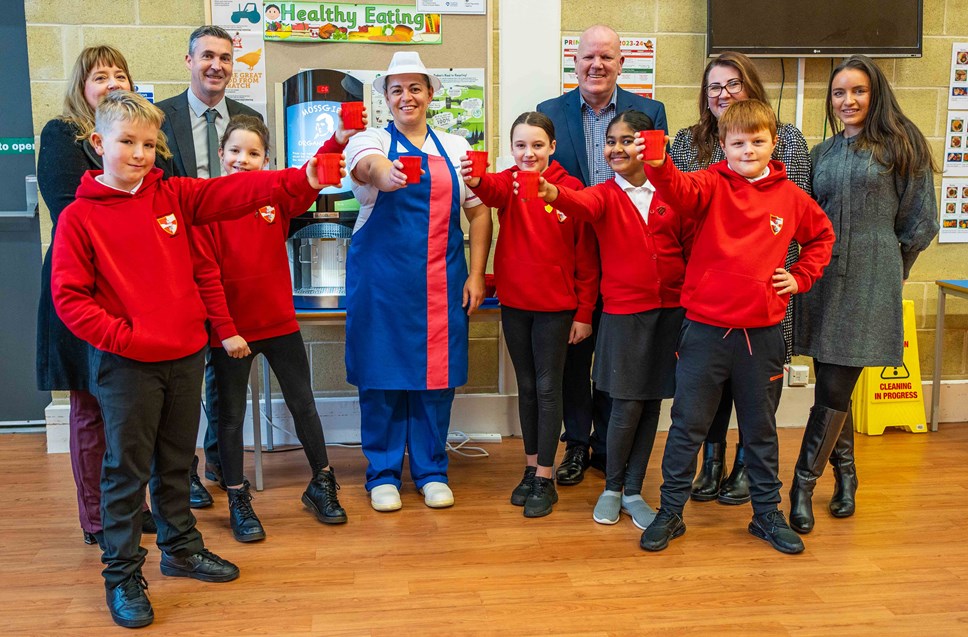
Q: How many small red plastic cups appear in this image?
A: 6